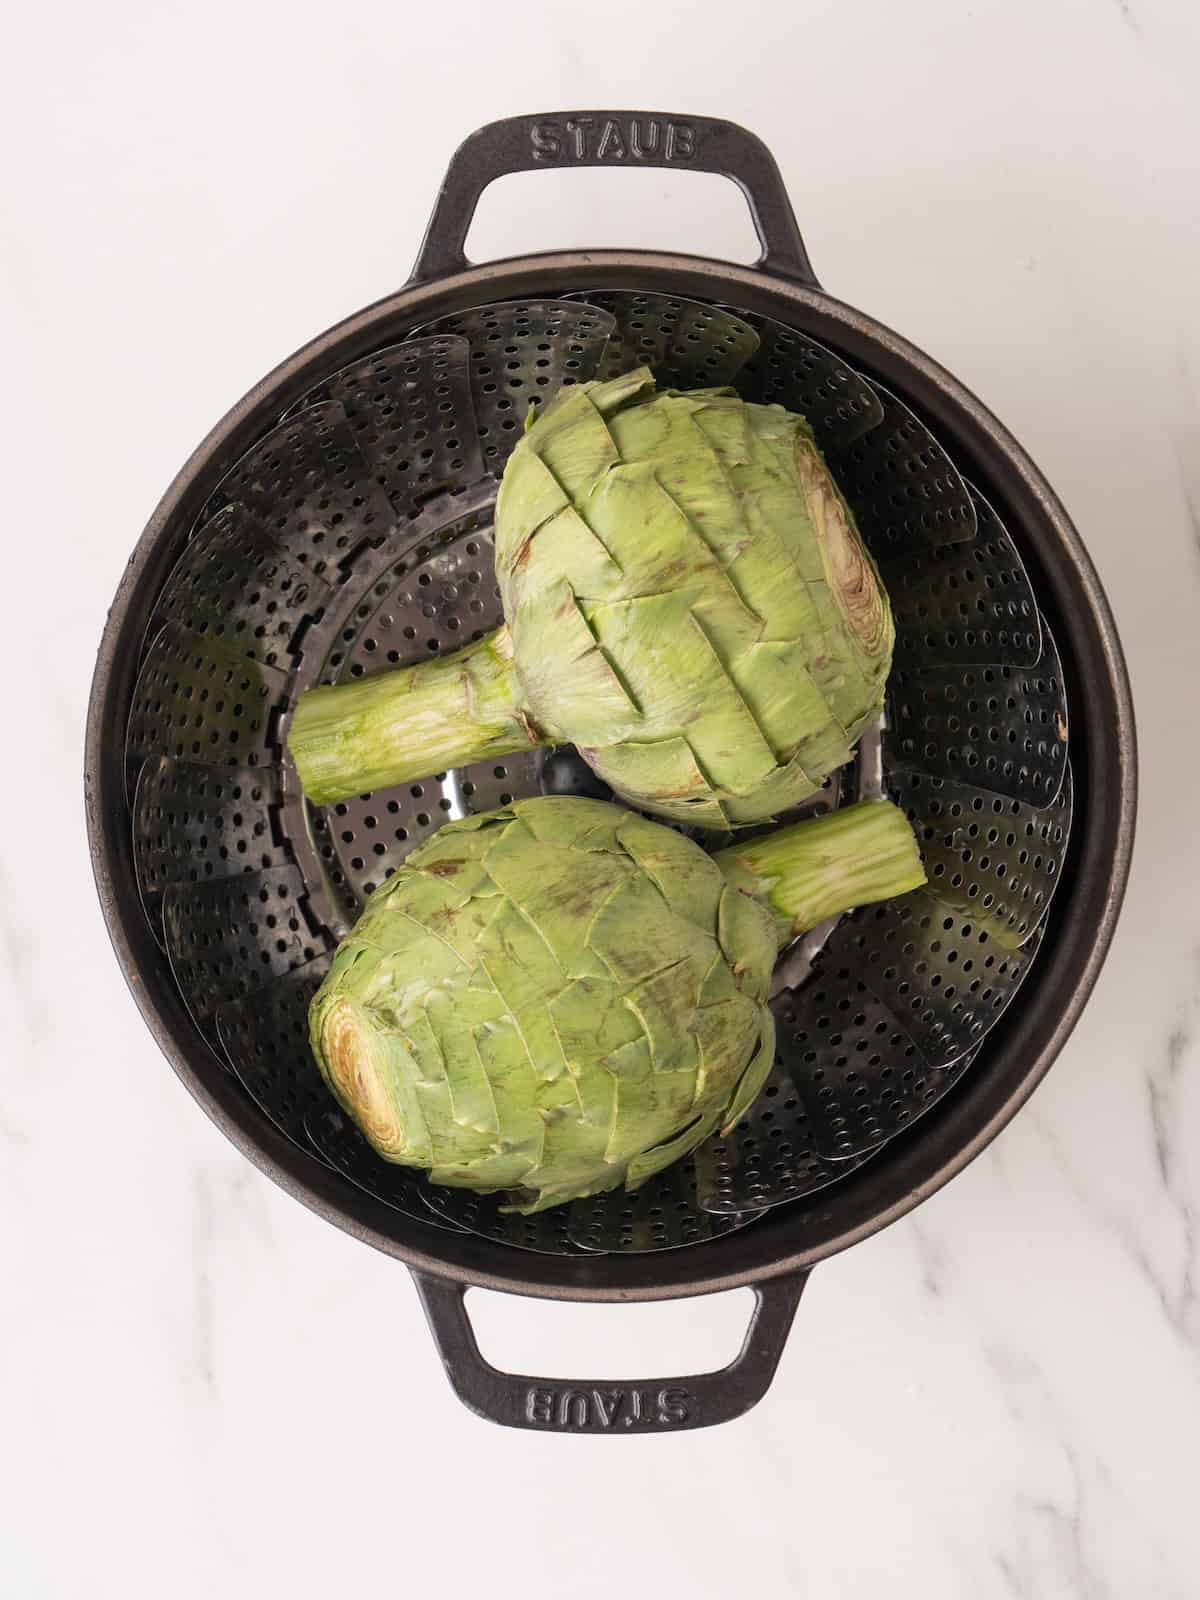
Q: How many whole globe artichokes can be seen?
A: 2